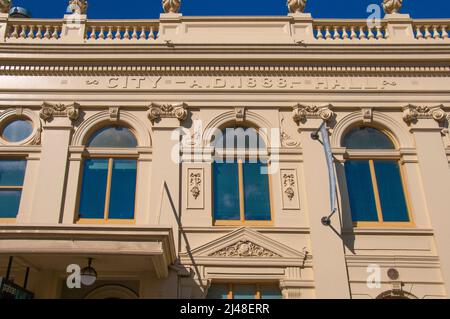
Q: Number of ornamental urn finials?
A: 5